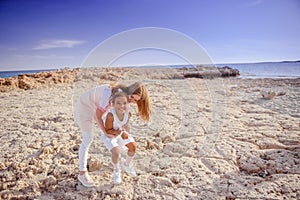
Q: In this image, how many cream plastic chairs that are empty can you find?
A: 0